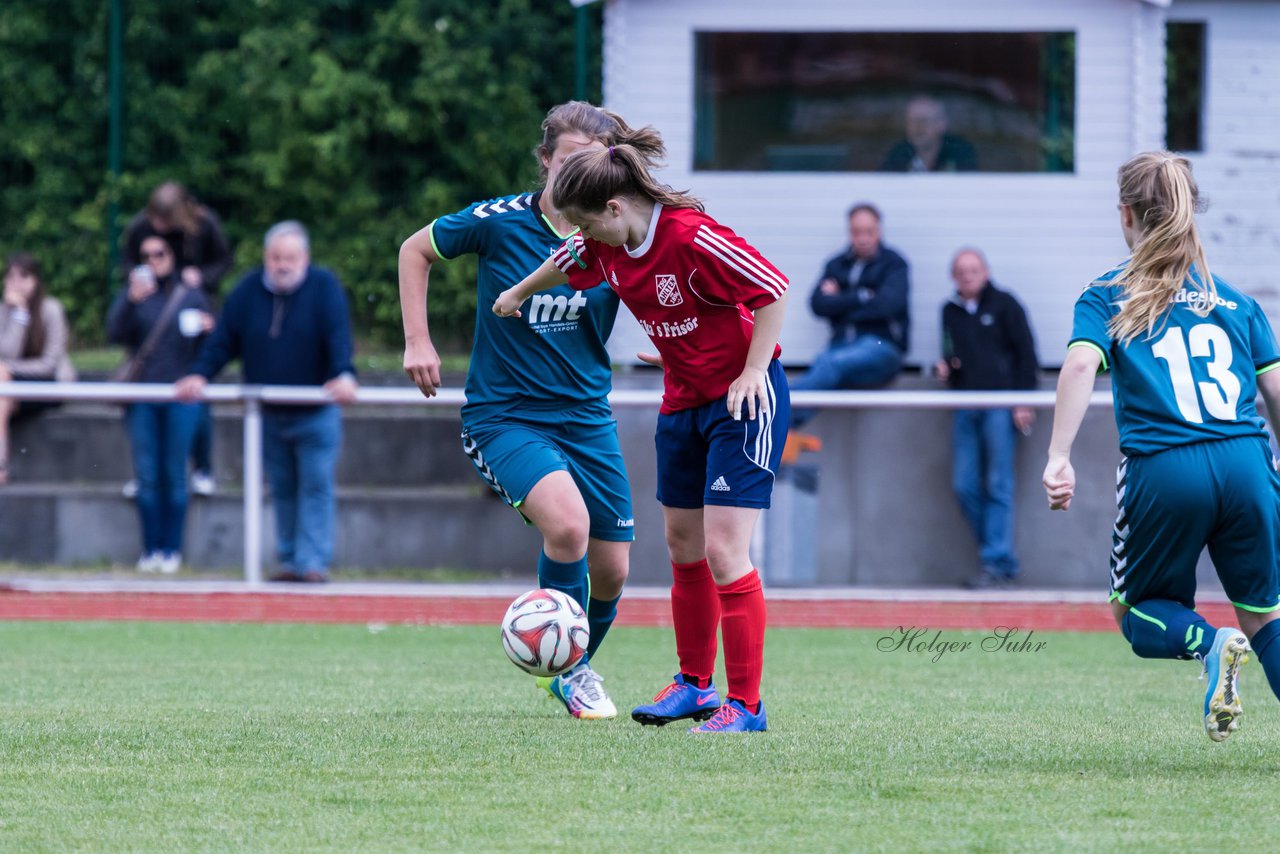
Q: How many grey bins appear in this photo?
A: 1